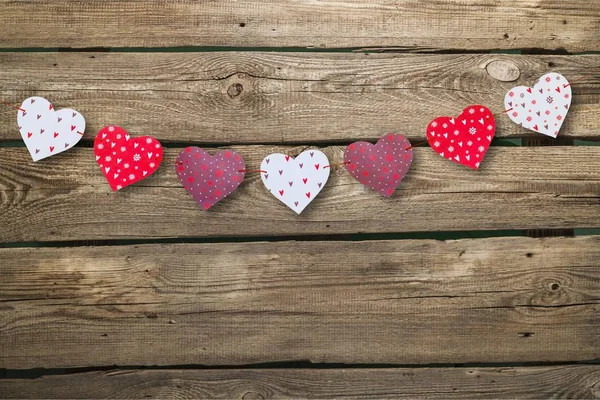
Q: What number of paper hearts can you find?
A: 7